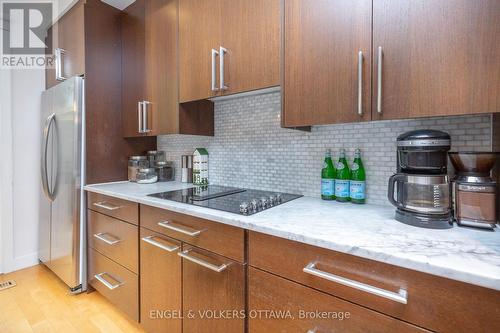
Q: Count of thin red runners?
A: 0